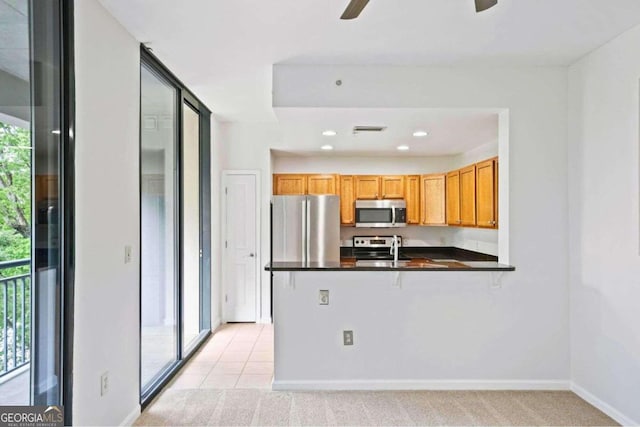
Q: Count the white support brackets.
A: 3